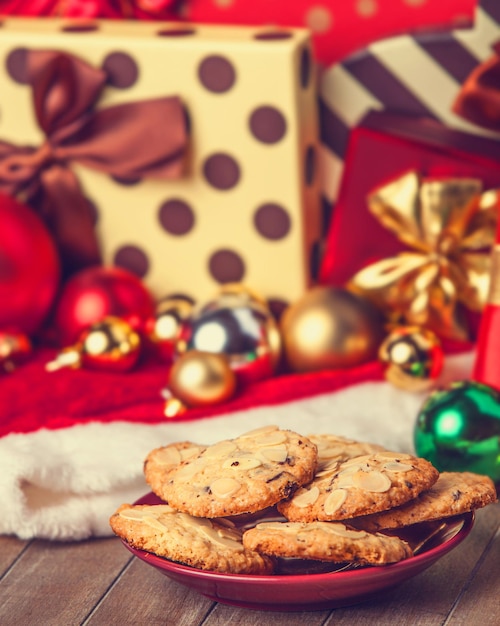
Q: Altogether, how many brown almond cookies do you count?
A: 7